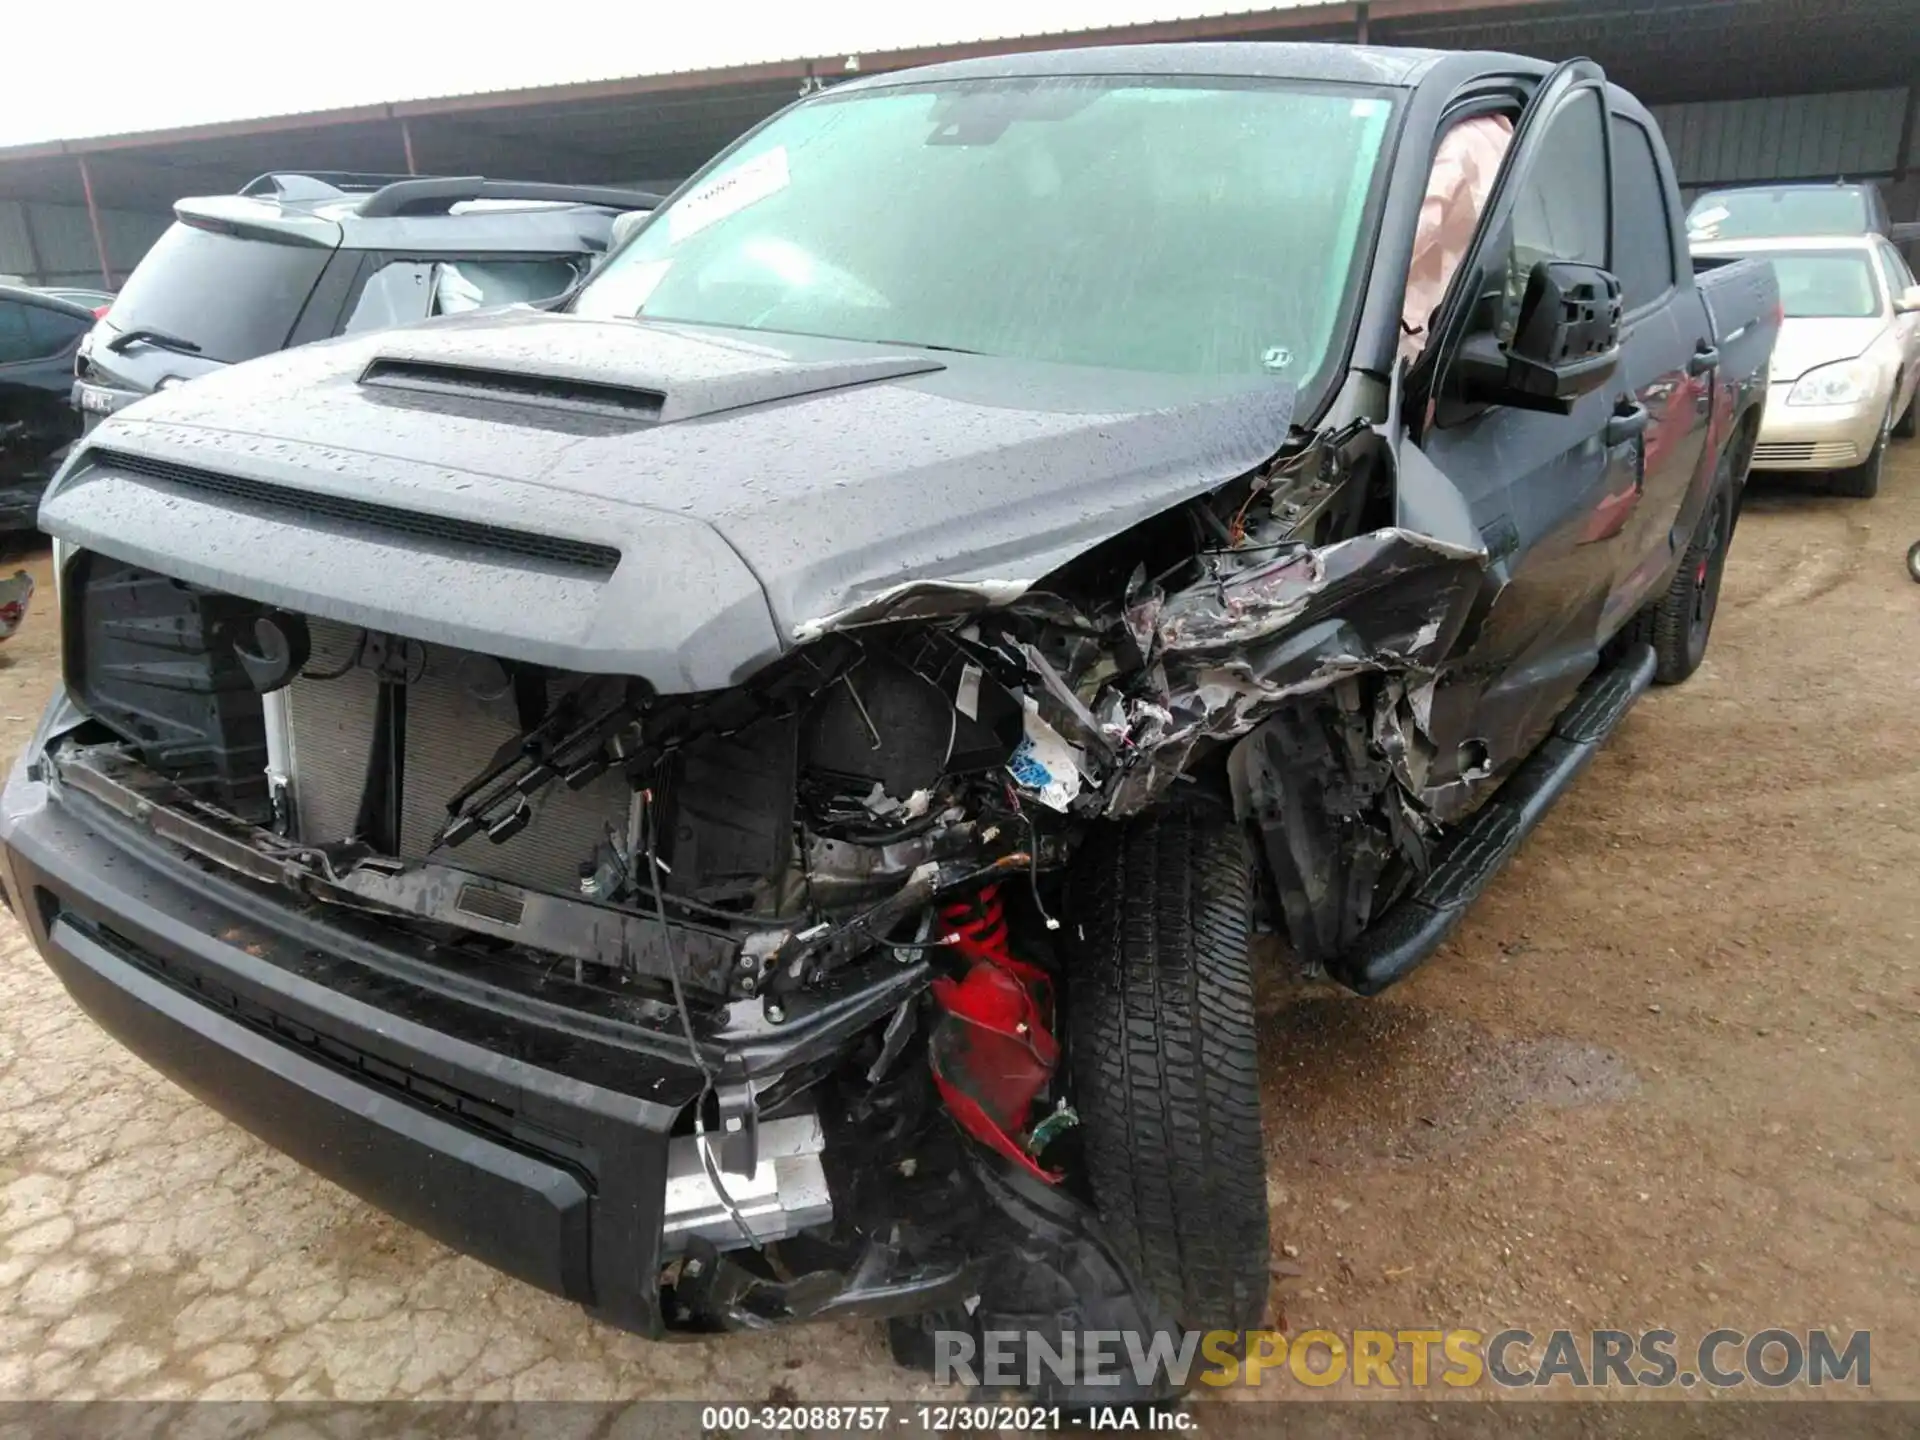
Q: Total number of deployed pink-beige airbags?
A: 1